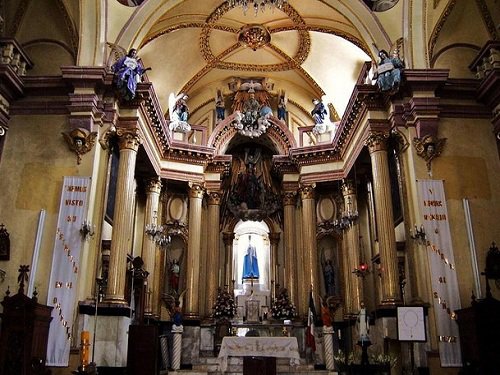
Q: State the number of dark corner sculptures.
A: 2